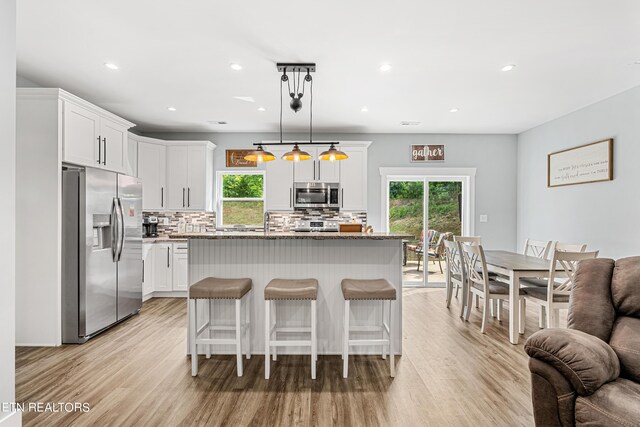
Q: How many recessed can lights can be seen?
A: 8